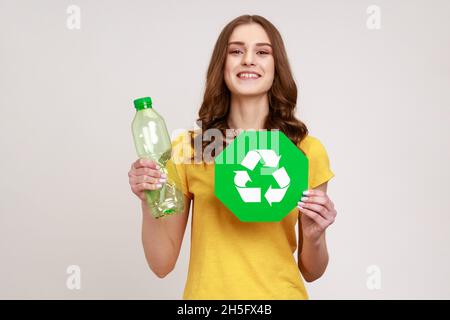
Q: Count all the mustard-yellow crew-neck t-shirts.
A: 1